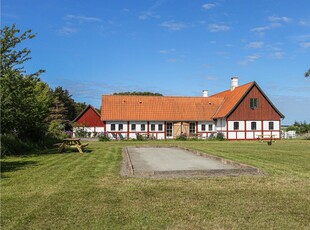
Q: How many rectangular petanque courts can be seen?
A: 1